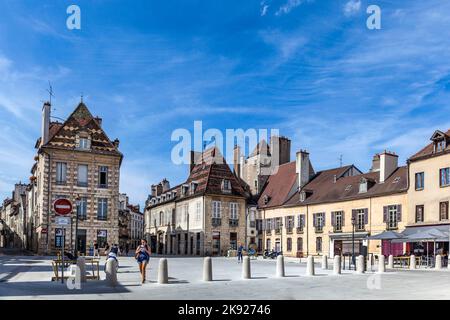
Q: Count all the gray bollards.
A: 14